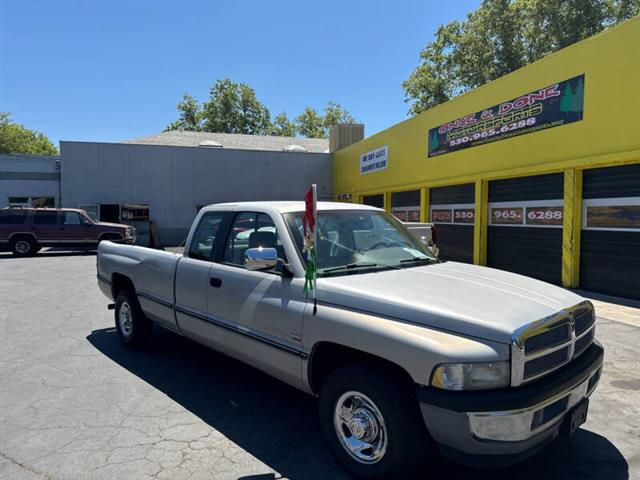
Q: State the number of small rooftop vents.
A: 2